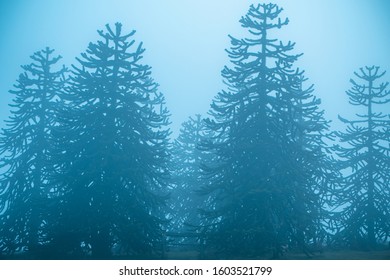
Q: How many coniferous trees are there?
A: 5